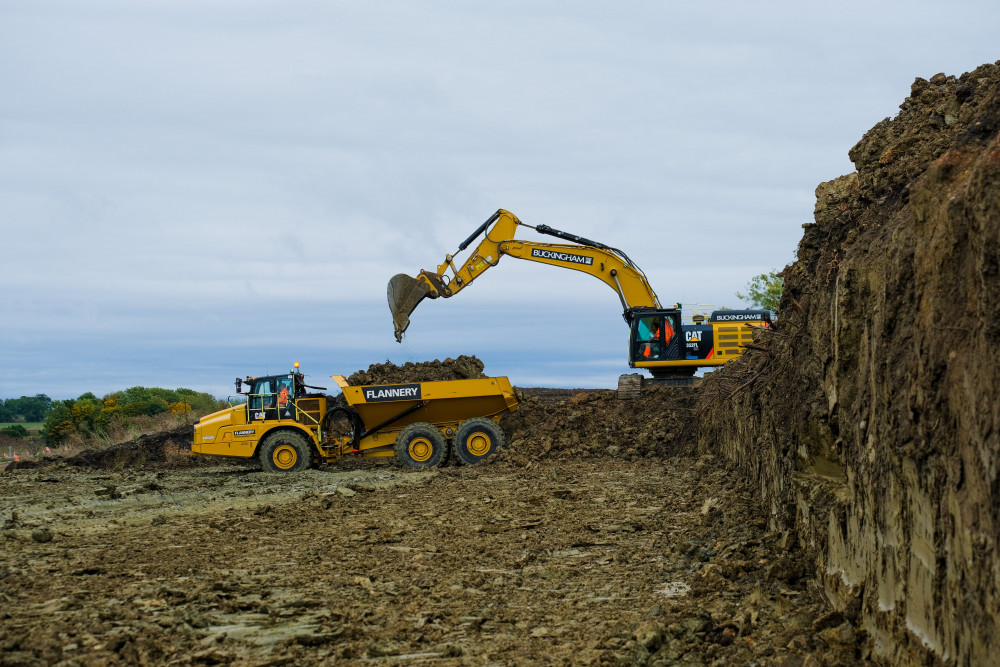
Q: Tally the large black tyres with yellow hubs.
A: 3